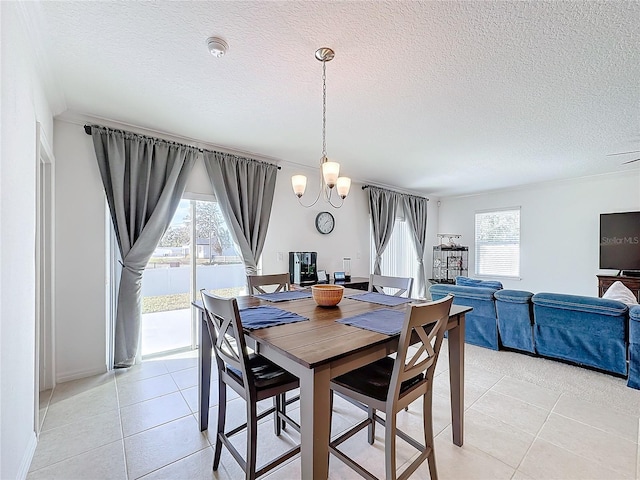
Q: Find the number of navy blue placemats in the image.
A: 4